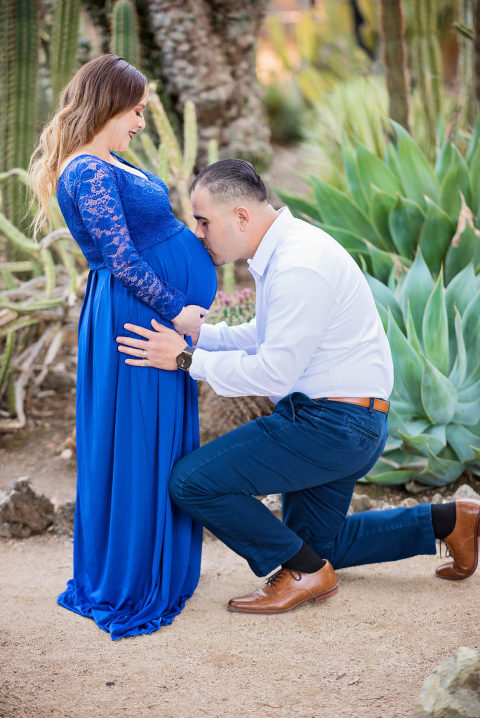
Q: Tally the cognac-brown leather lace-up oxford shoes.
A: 2